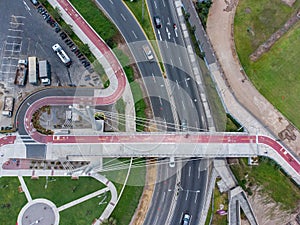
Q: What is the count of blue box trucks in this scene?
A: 0